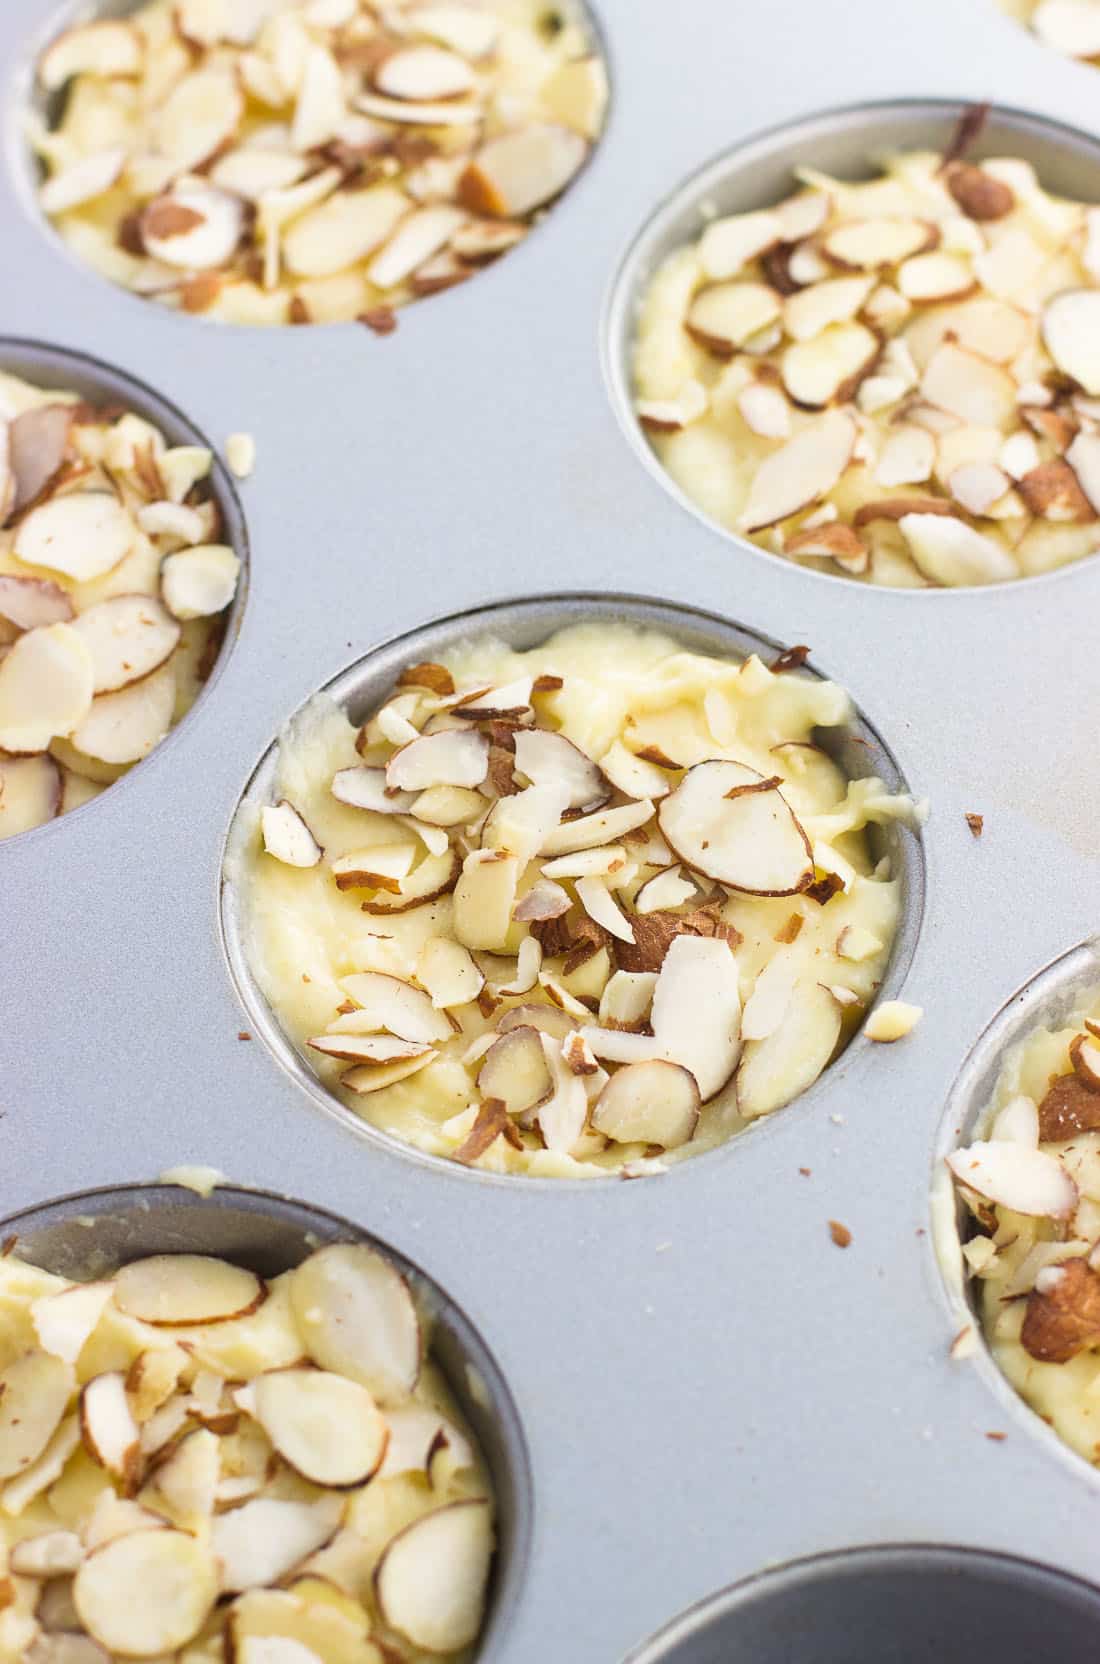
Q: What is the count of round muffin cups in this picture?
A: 8